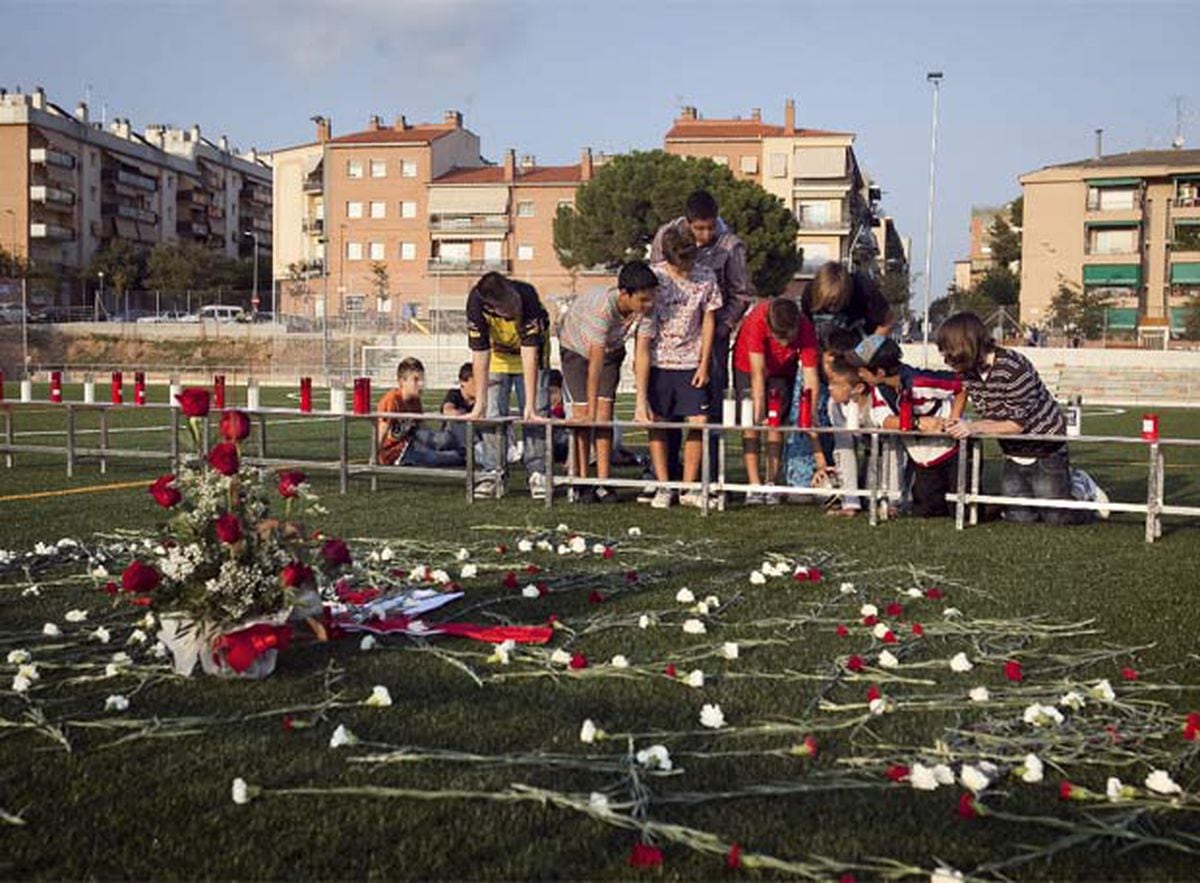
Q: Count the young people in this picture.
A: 13